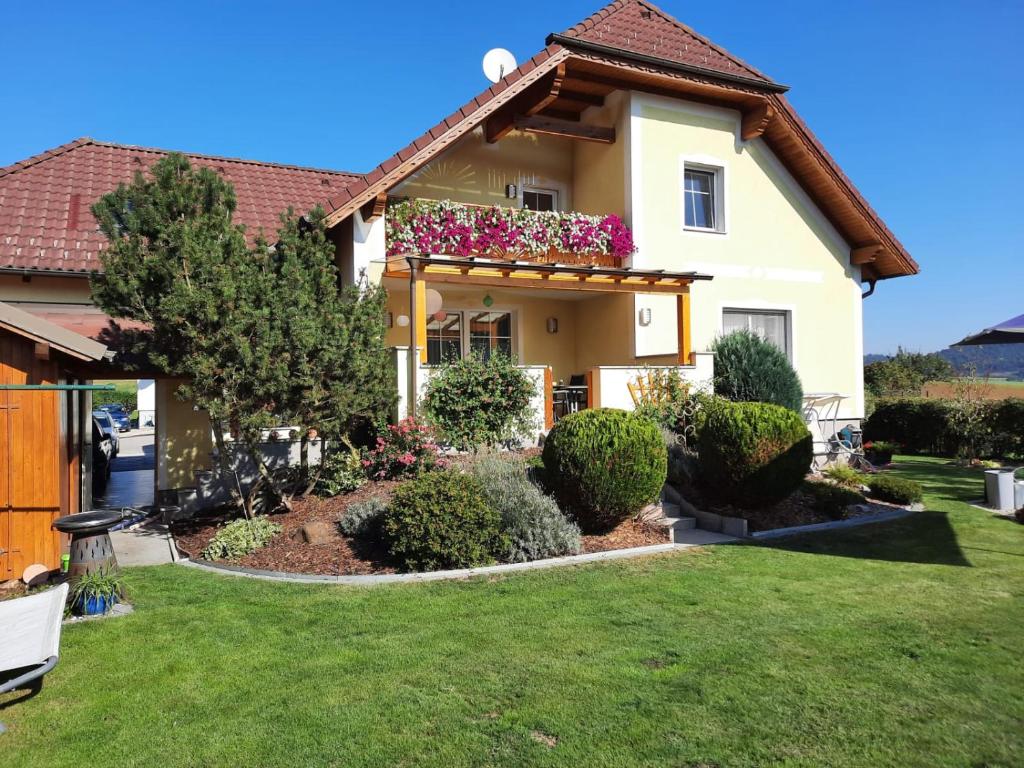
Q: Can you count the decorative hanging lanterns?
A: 4